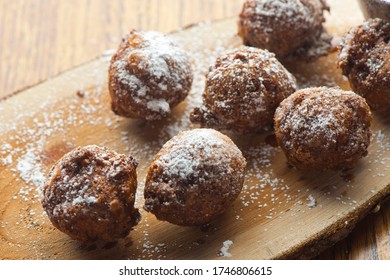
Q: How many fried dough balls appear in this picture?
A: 7